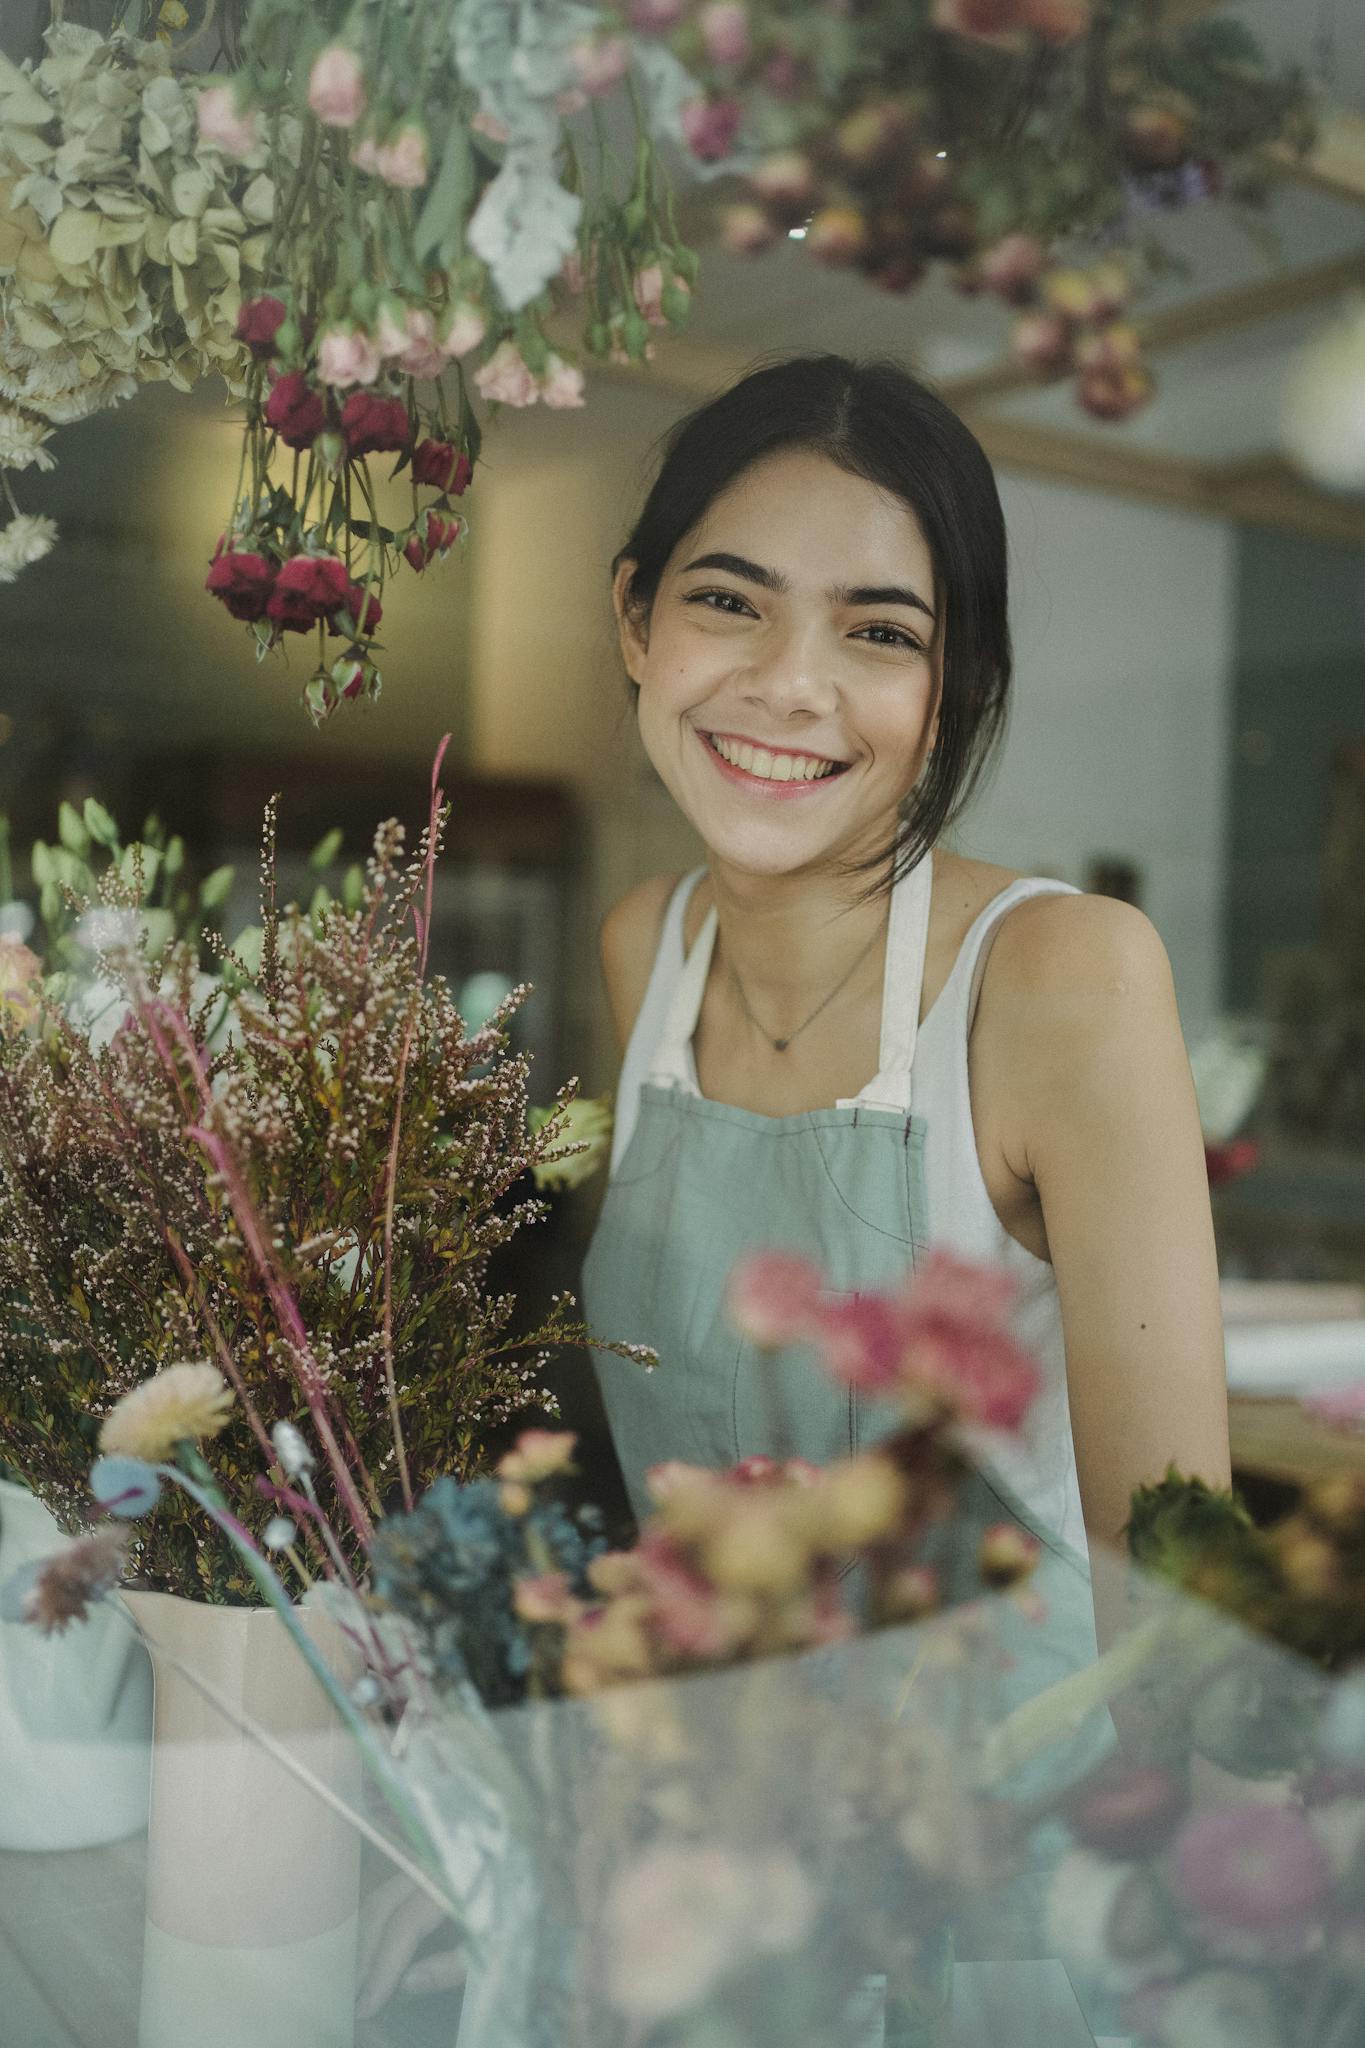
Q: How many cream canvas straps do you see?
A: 2